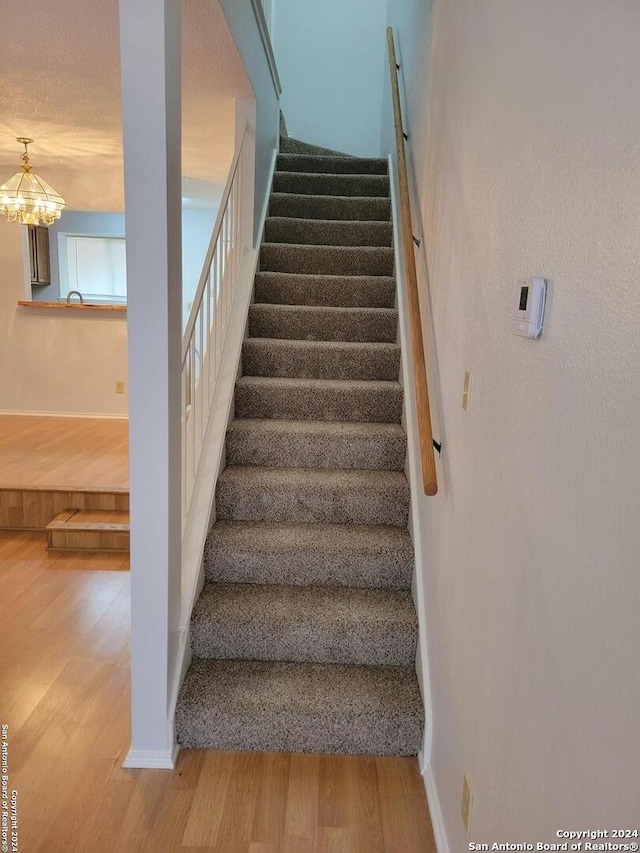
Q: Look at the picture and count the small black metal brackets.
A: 4